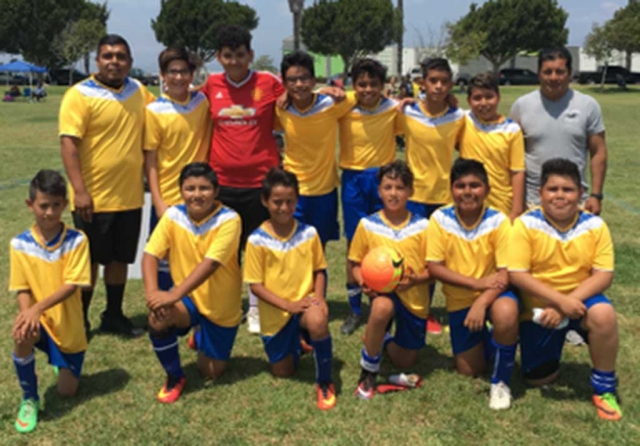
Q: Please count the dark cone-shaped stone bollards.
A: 0